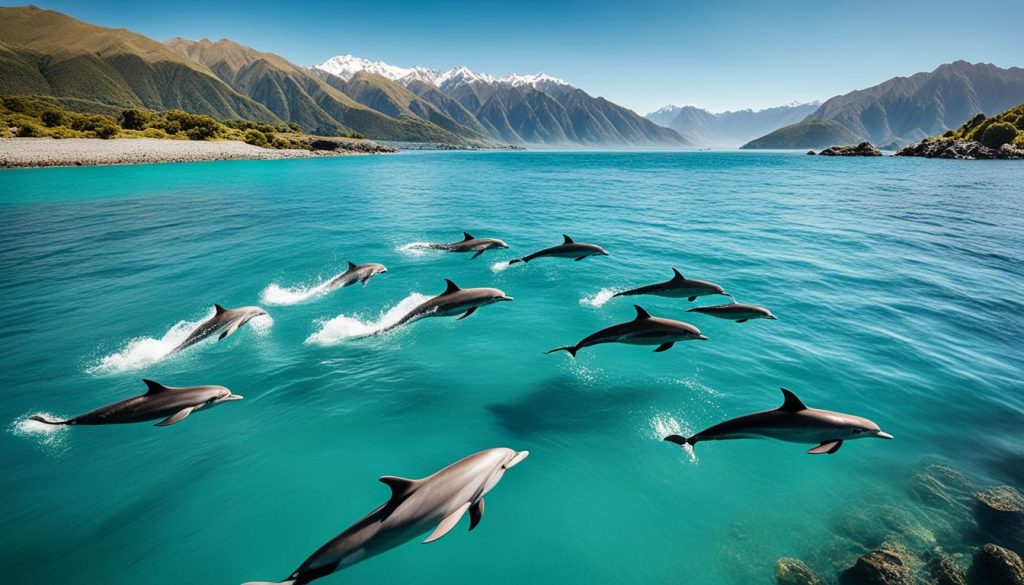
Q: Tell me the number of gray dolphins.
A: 11